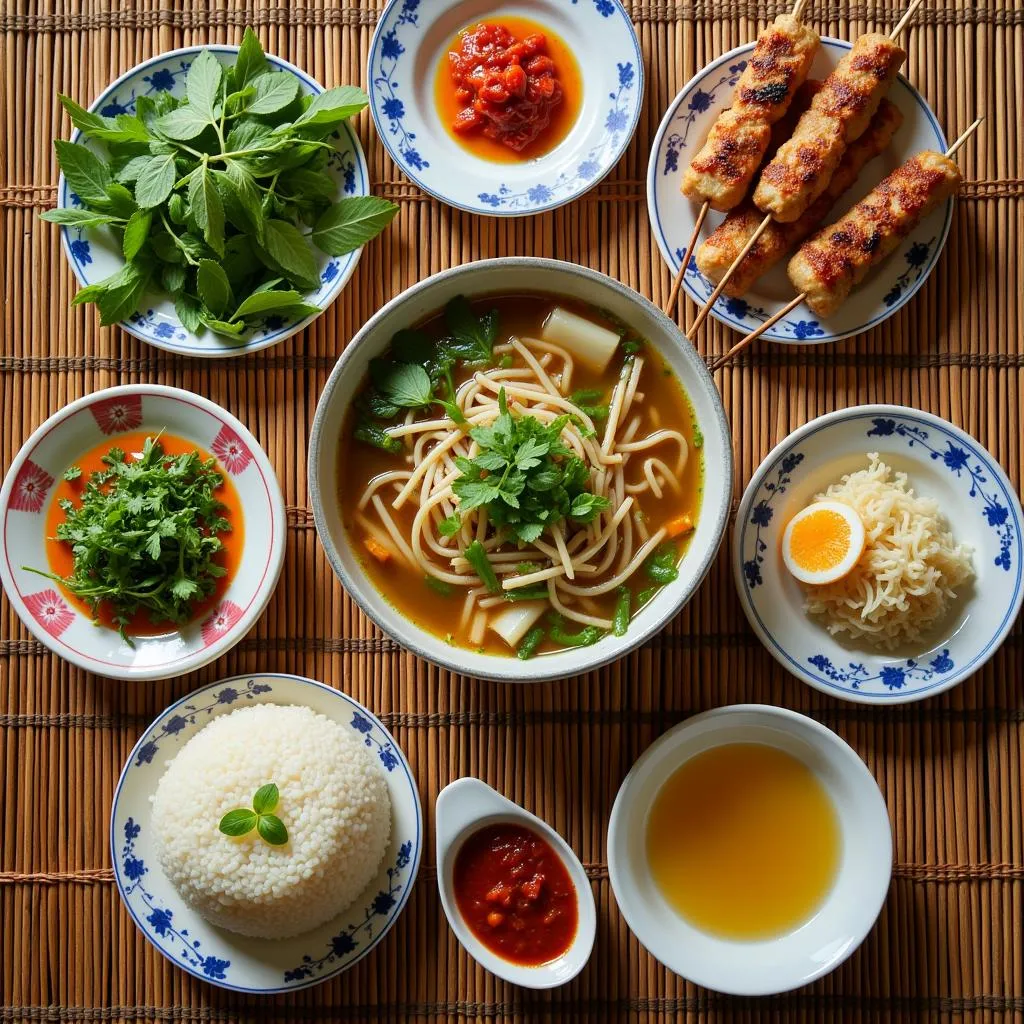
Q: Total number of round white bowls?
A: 2